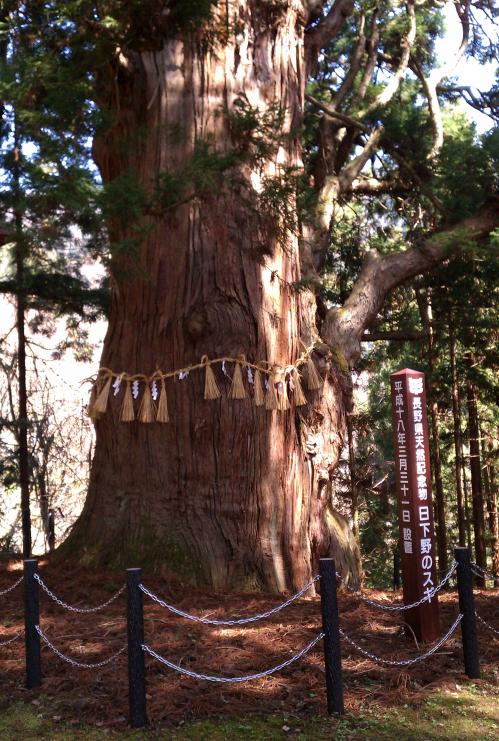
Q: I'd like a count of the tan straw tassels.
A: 11